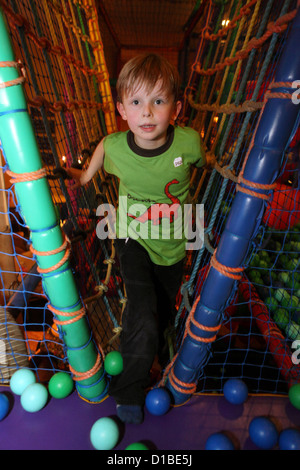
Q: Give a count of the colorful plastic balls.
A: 13